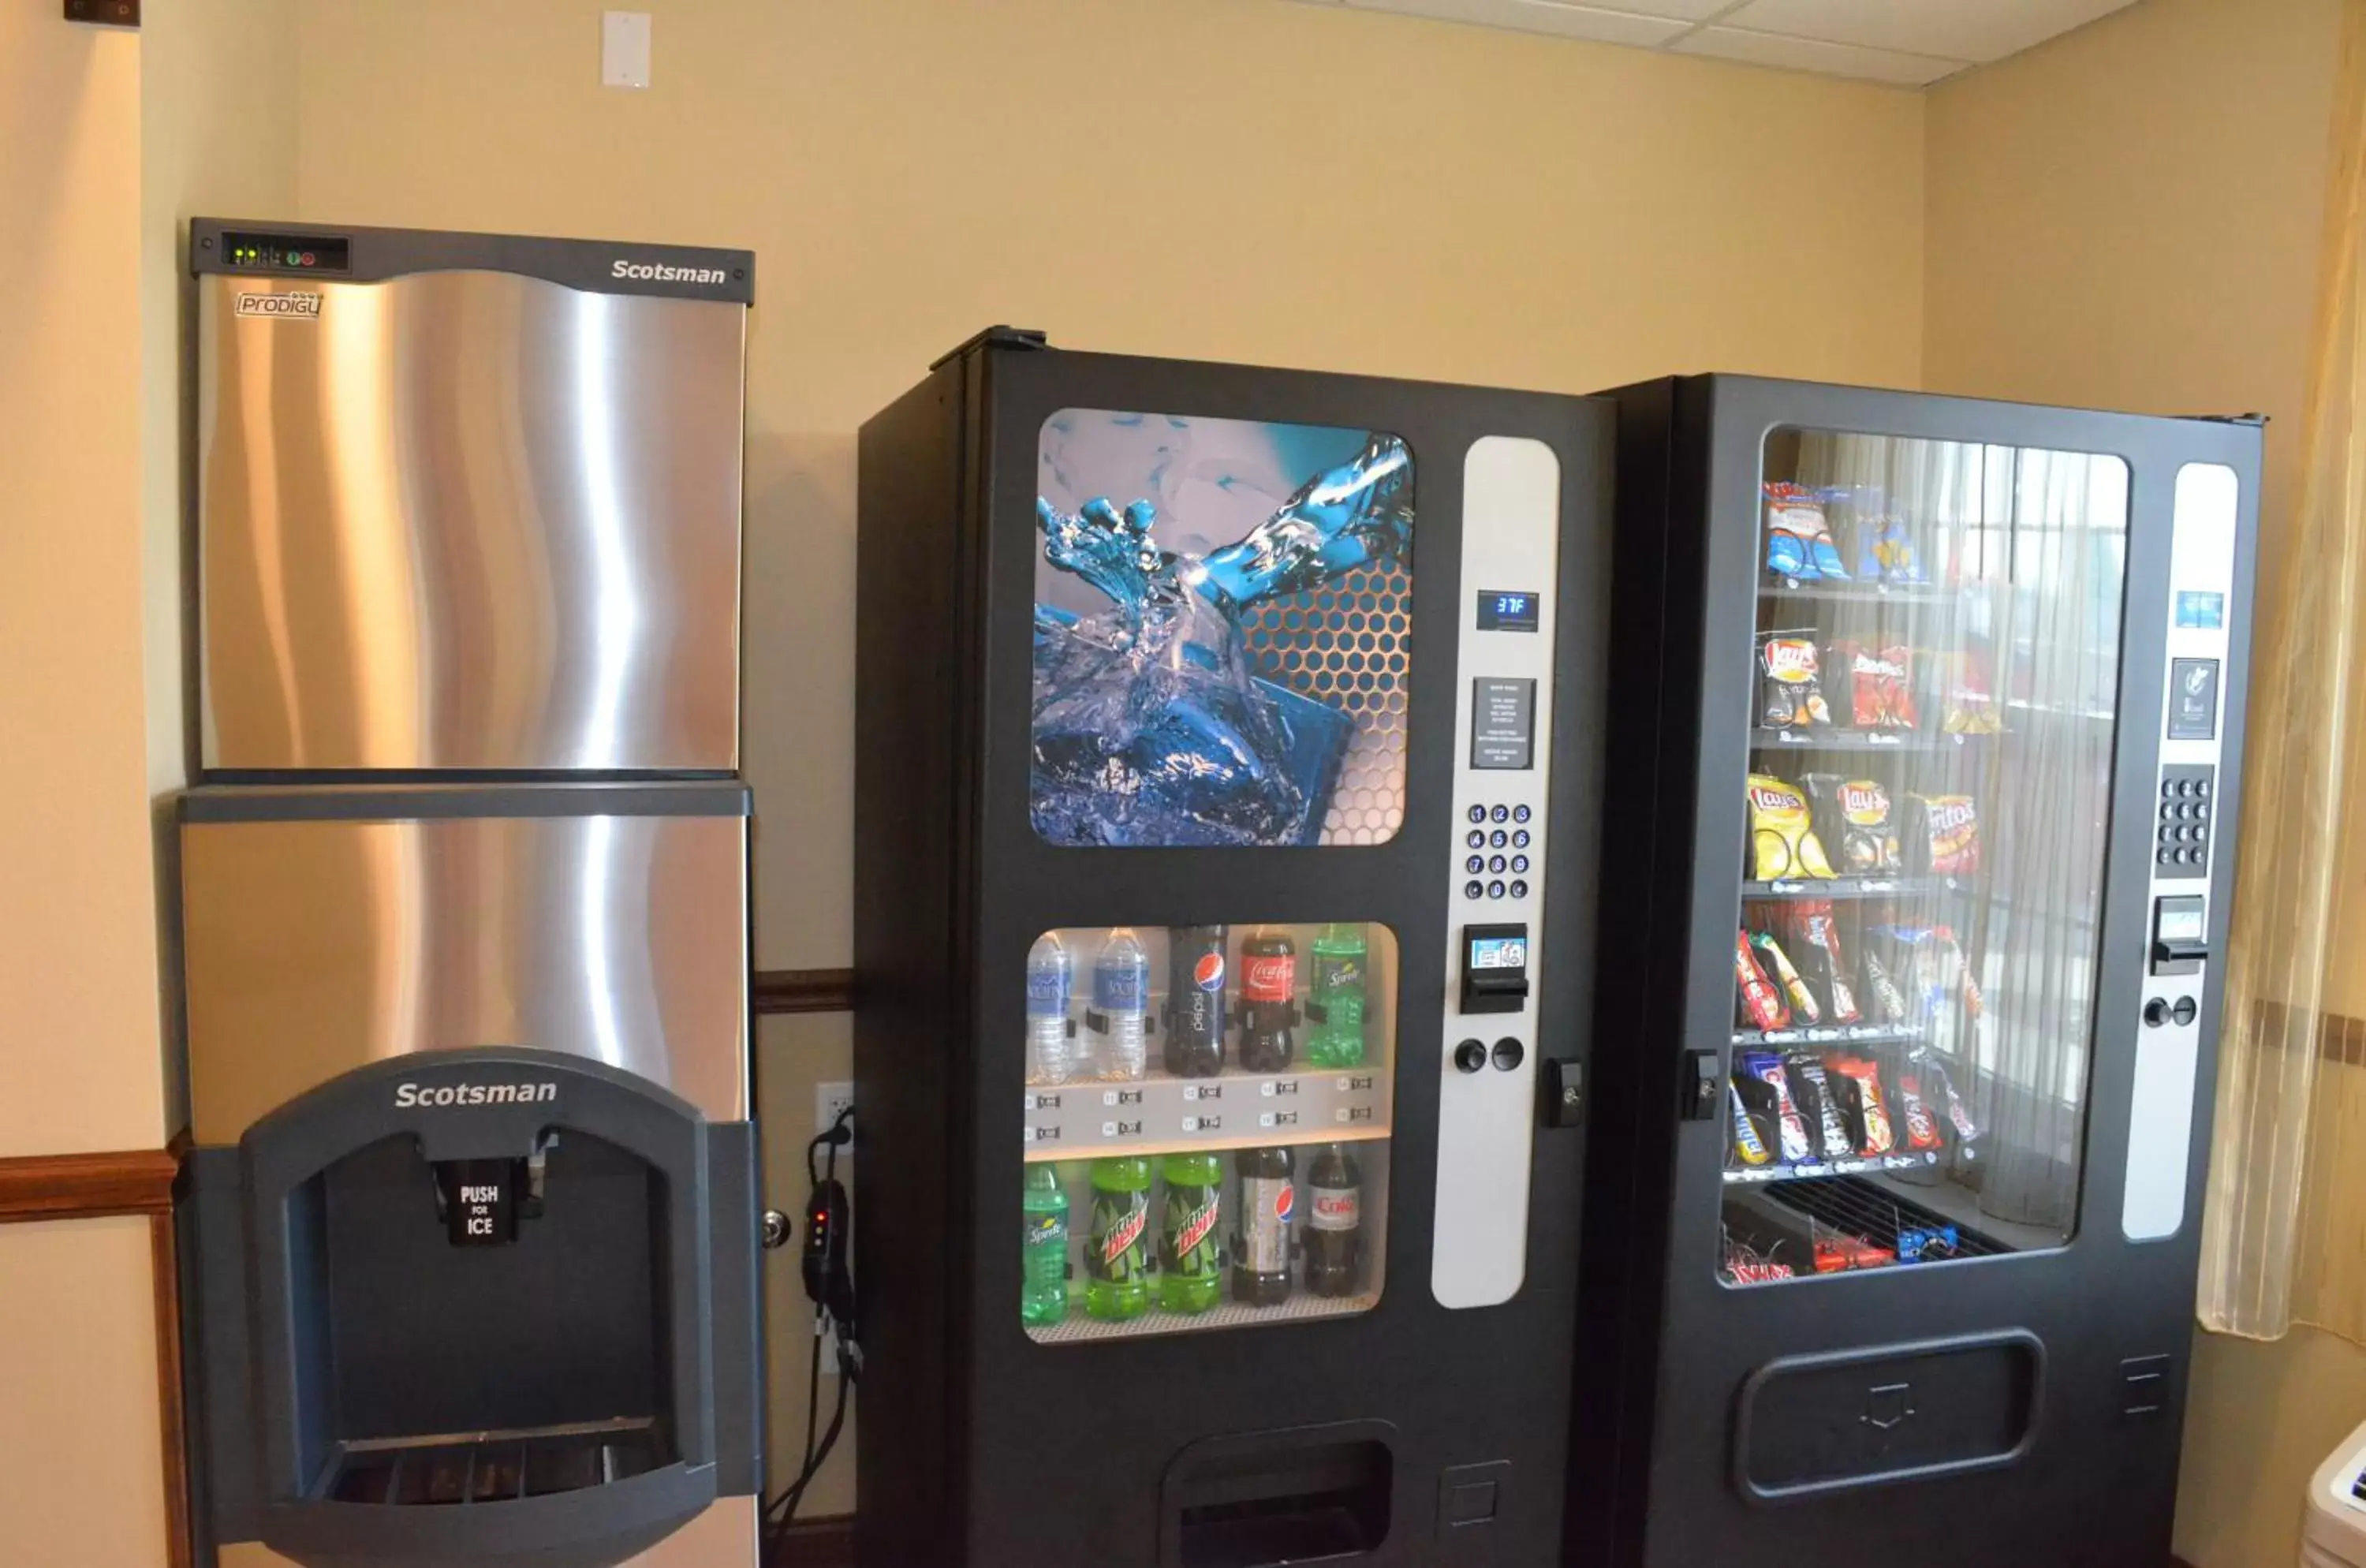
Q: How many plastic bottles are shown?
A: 10